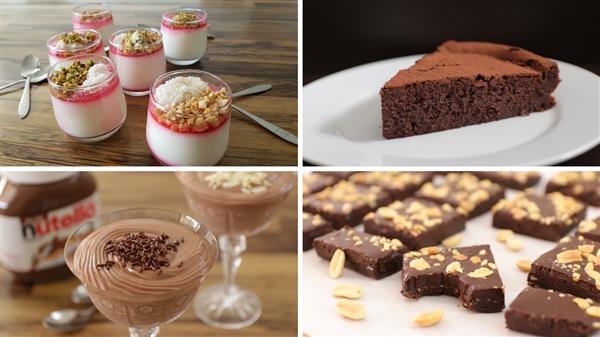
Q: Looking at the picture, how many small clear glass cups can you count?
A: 6